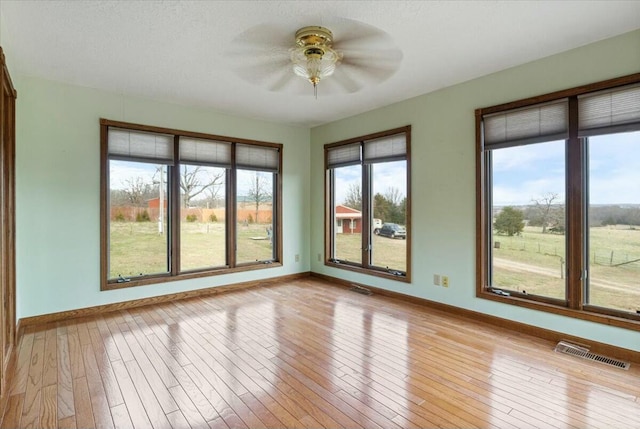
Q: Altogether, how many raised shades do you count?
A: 7